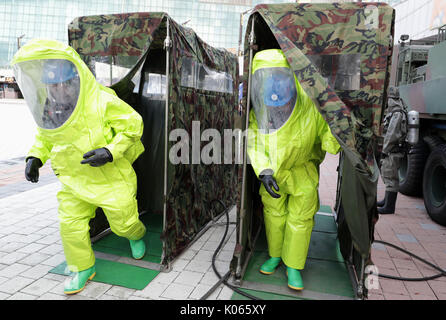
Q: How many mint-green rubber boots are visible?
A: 4